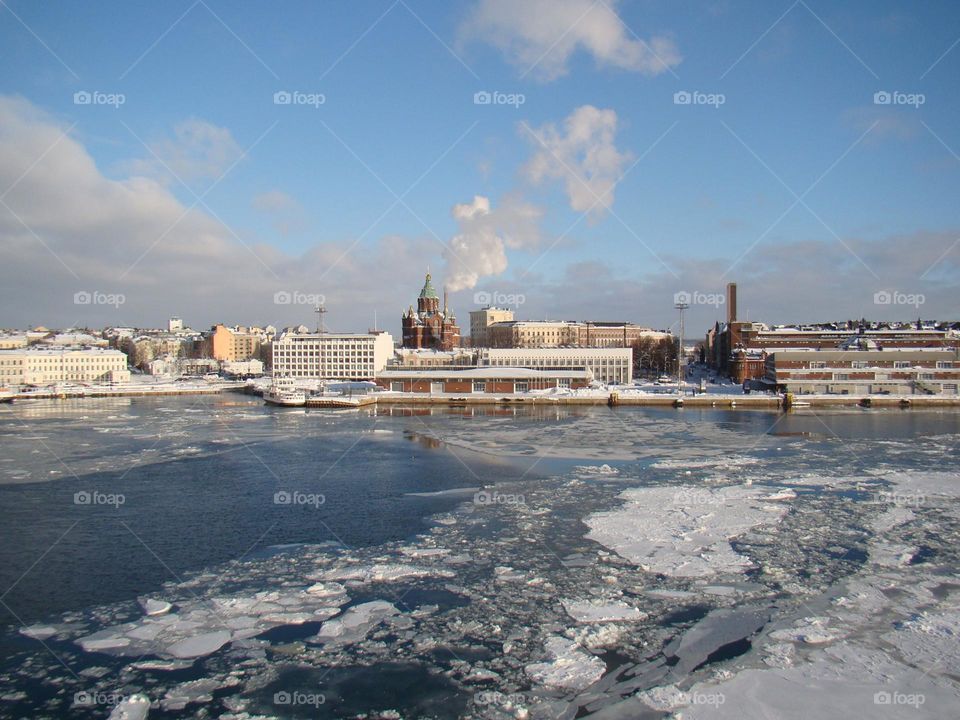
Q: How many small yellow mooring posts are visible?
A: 2